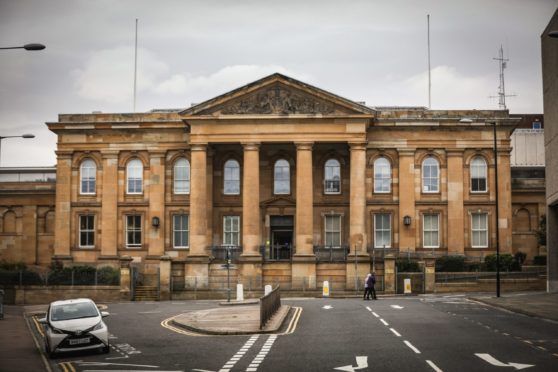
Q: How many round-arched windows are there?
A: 9